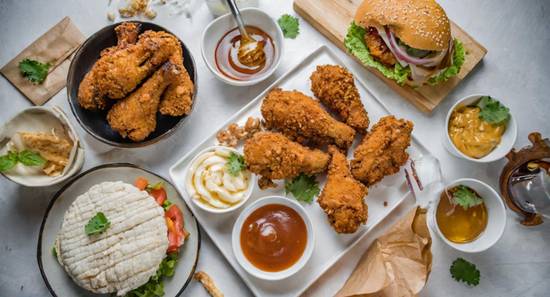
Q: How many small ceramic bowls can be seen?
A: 6